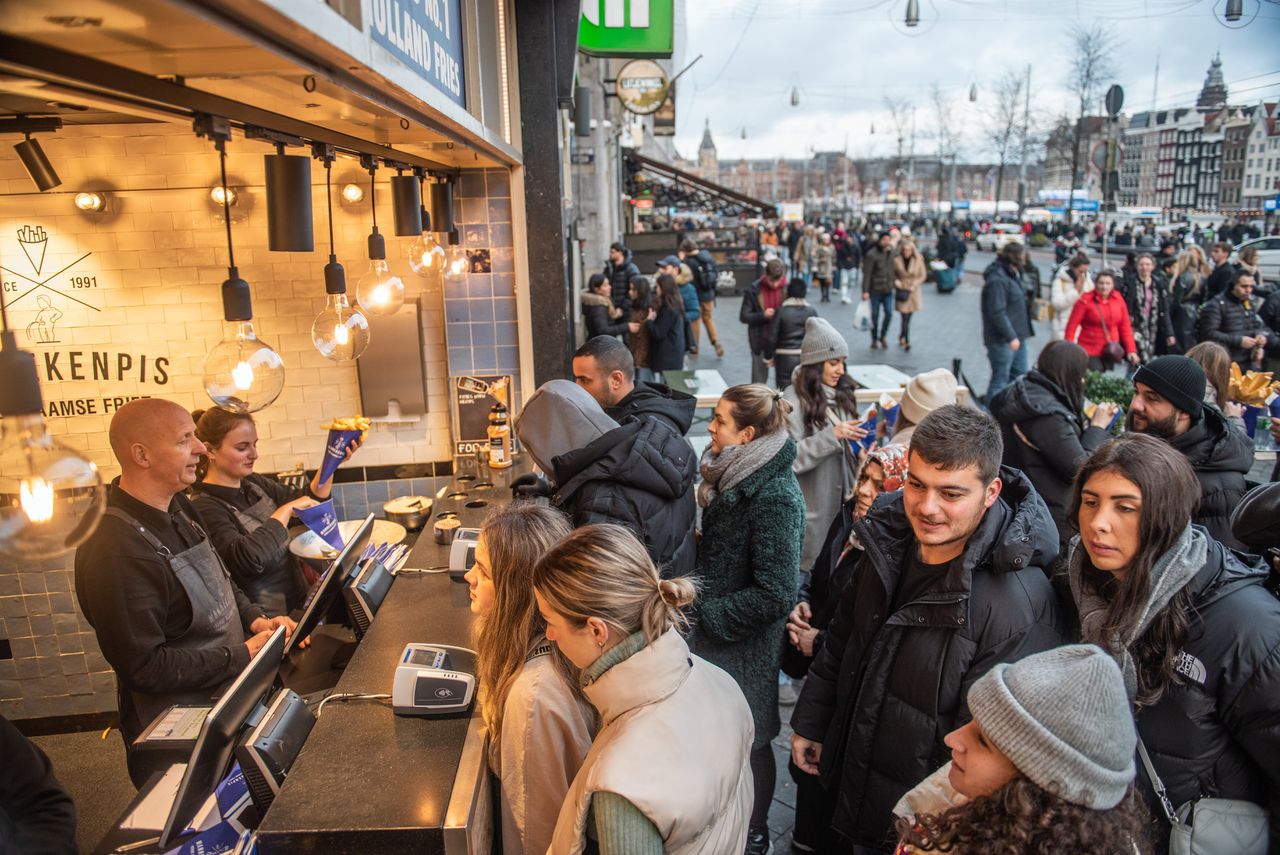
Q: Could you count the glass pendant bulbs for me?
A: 6